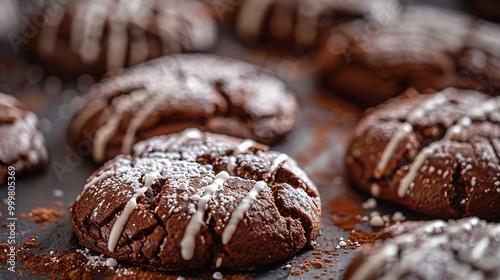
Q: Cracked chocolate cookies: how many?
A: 8